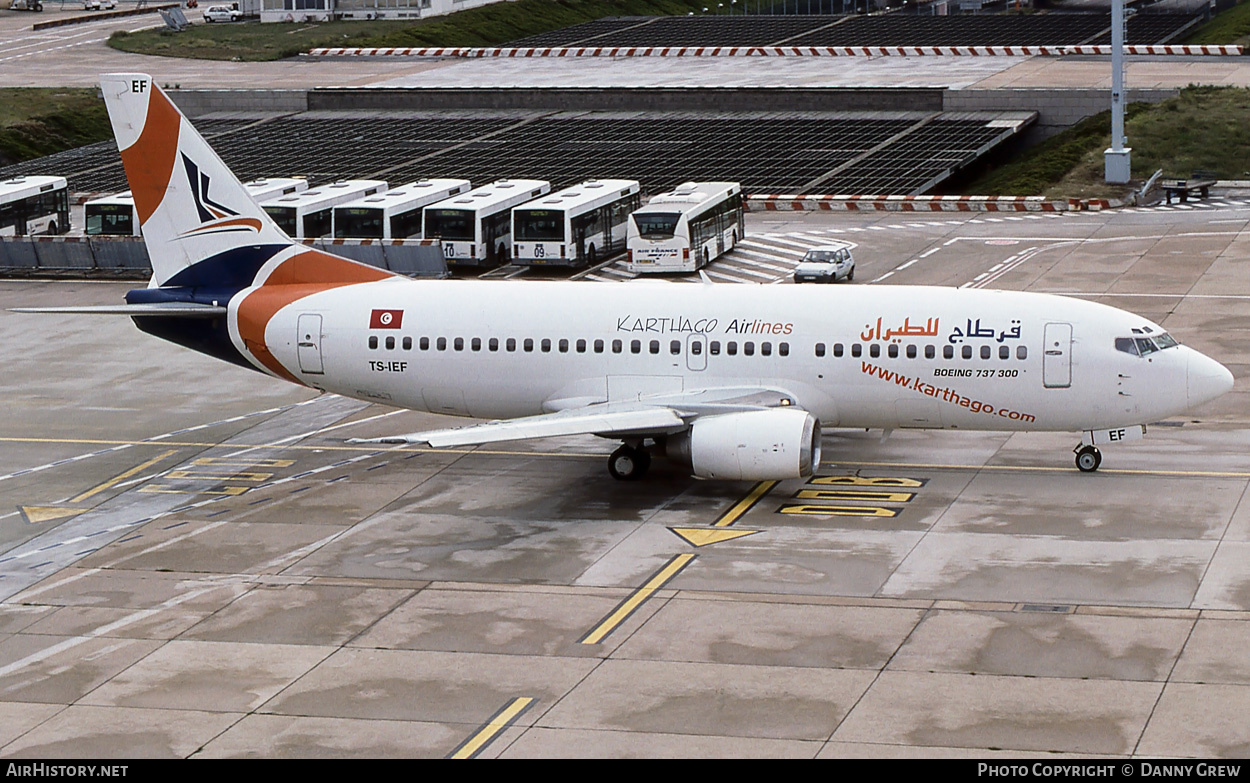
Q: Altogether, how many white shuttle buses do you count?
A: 8